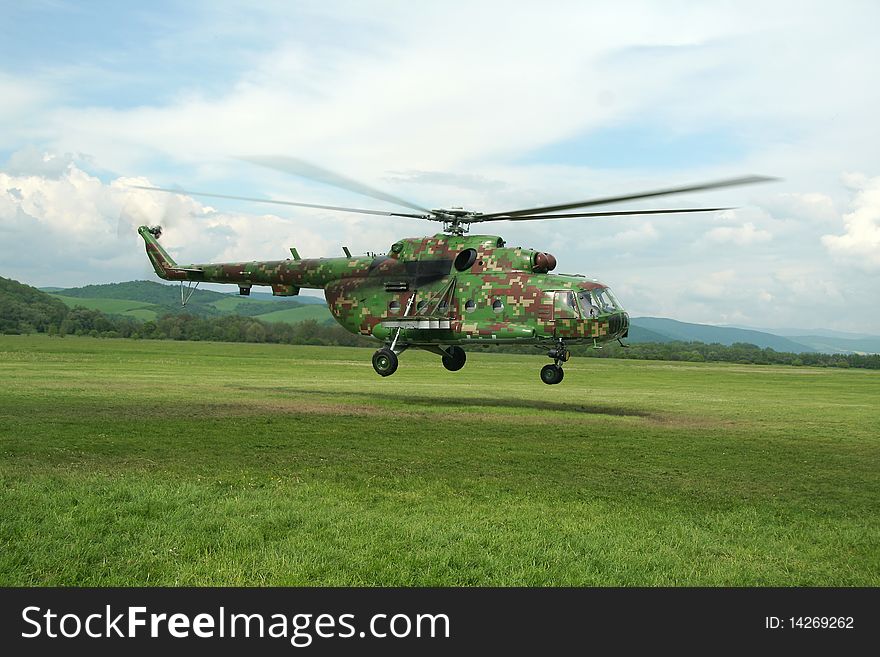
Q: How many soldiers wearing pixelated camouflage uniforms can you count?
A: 0